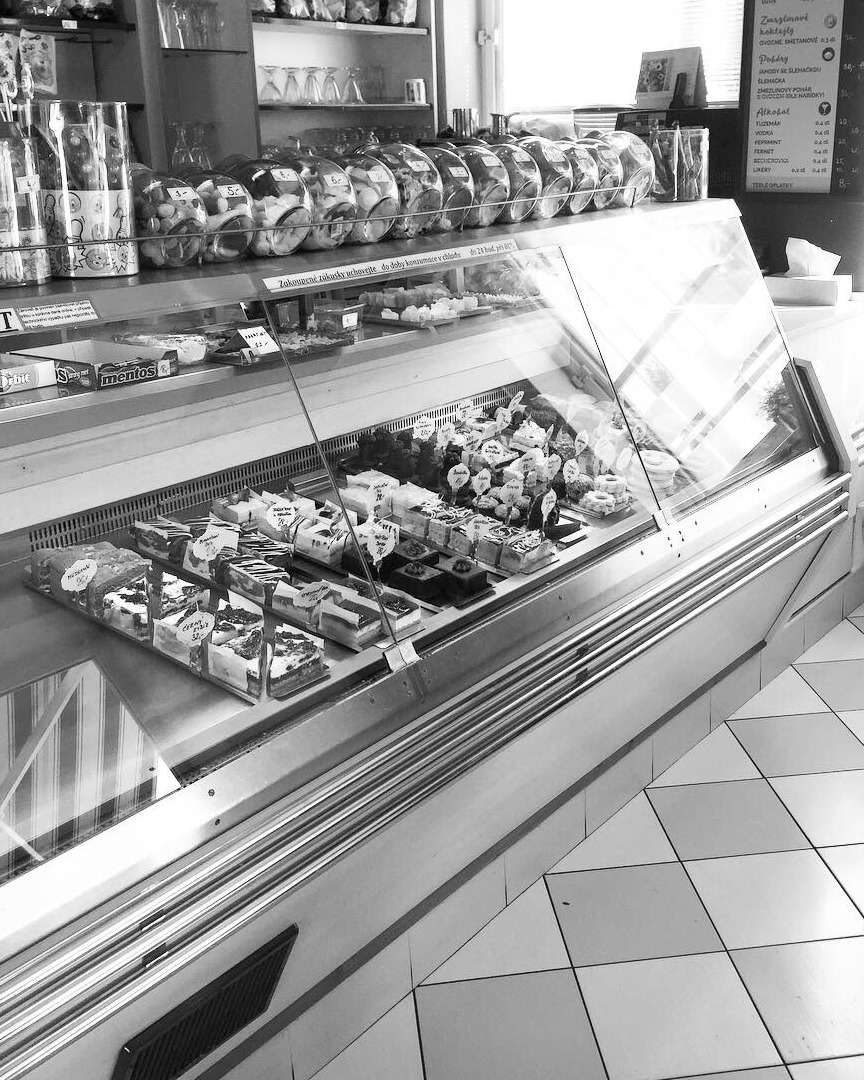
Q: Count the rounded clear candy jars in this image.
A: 13